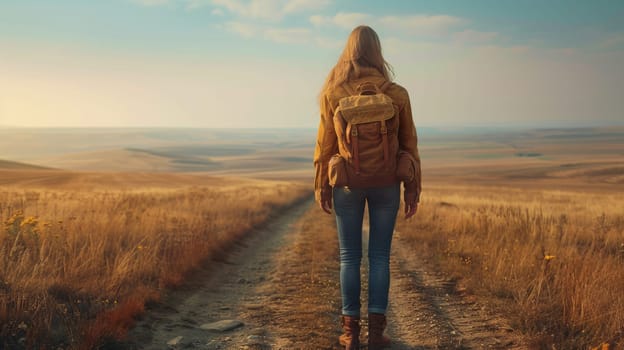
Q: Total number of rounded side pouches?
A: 2